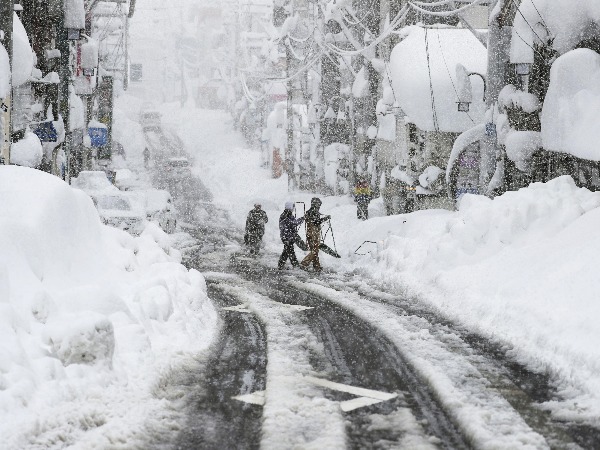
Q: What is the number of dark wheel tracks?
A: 3